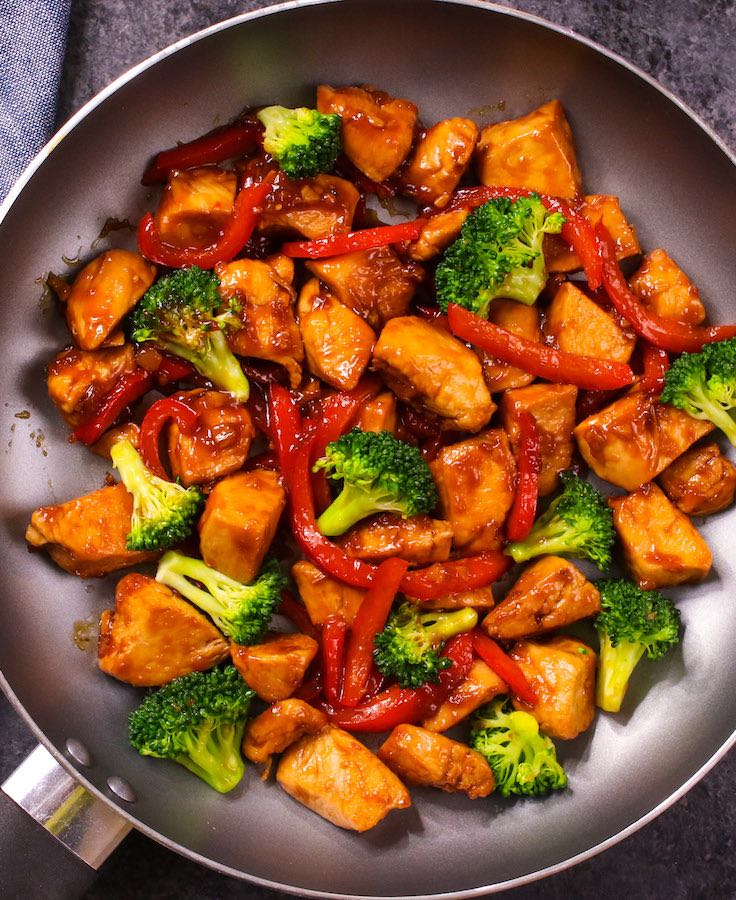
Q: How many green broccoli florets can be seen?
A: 12